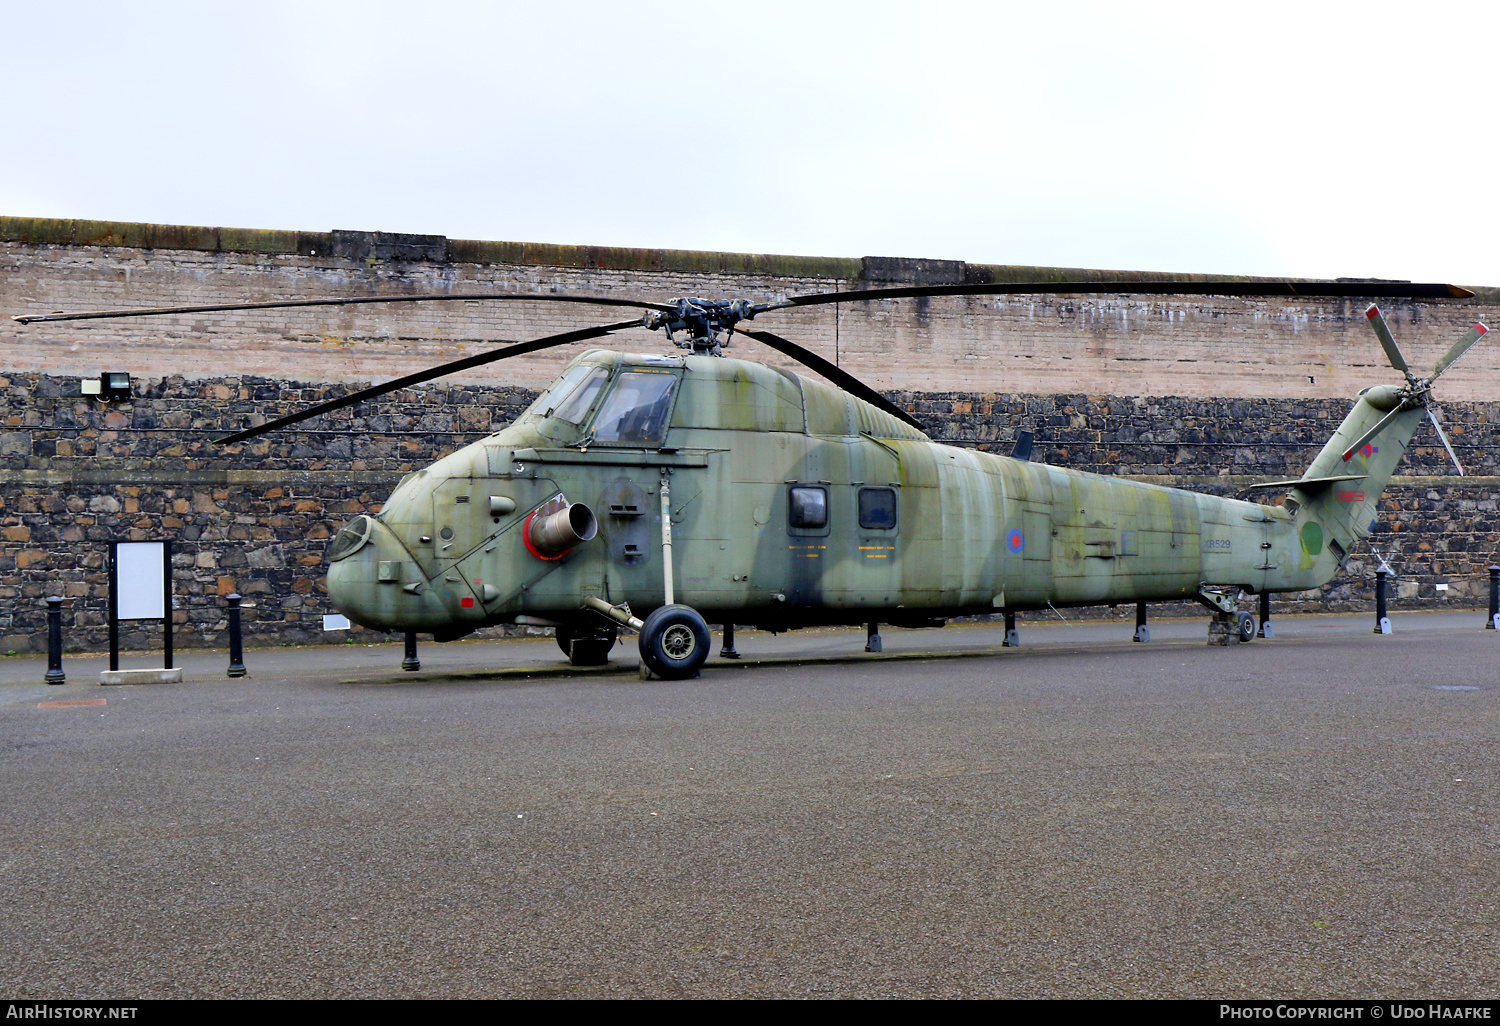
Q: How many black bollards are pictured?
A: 10